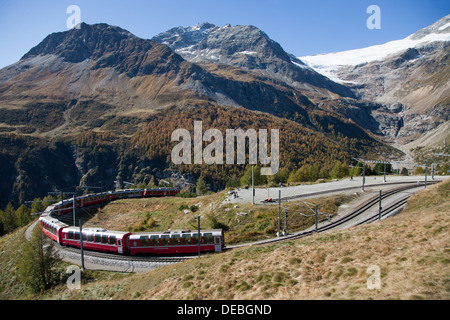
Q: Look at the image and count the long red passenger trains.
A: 1